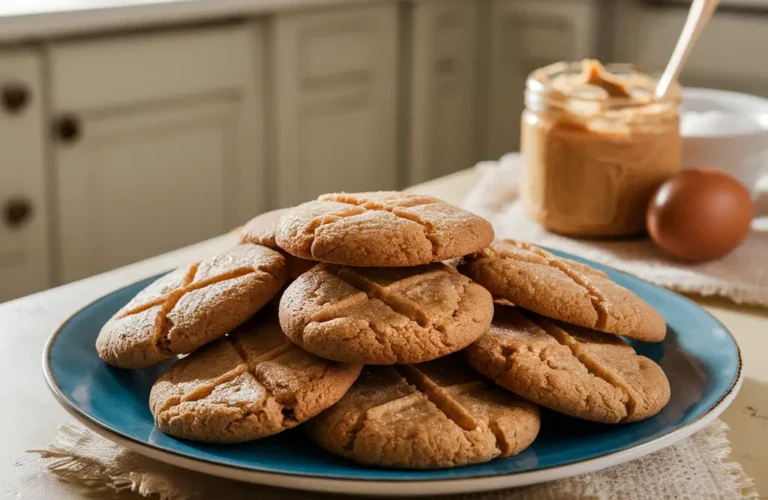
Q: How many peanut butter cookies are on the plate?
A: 8